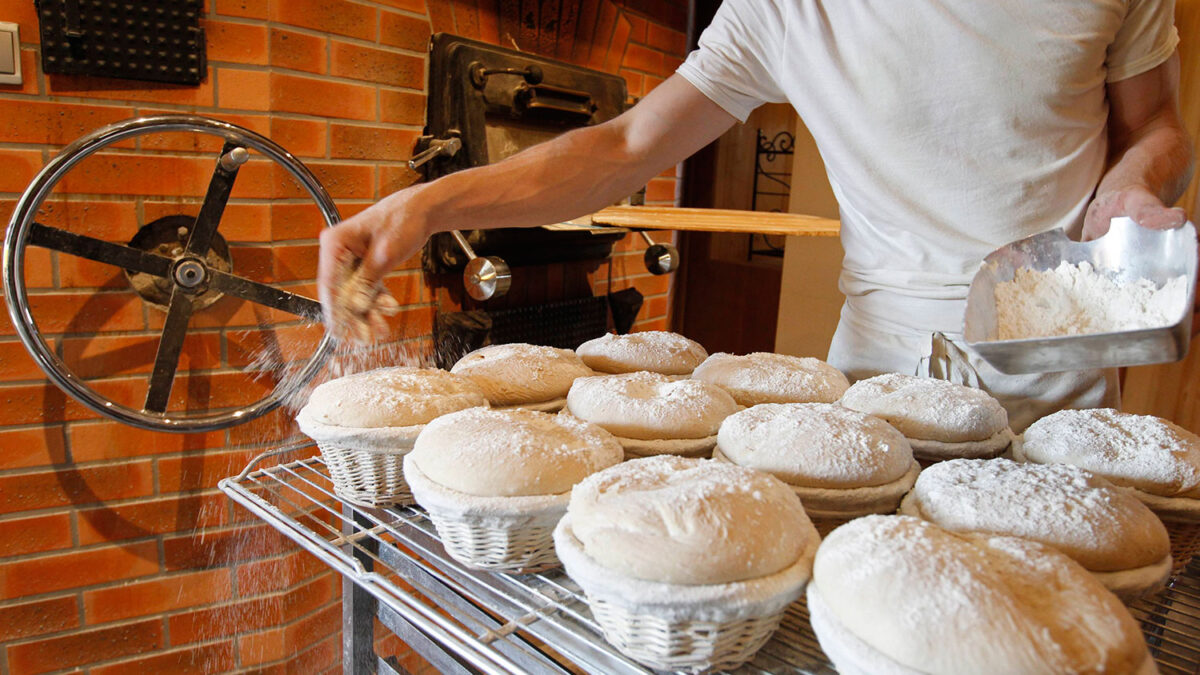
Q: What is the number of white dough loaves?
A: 12